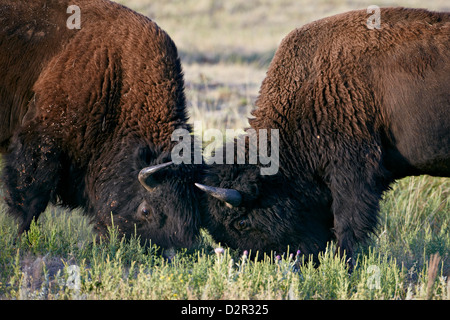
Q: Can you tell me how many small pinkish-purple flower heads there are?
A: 5